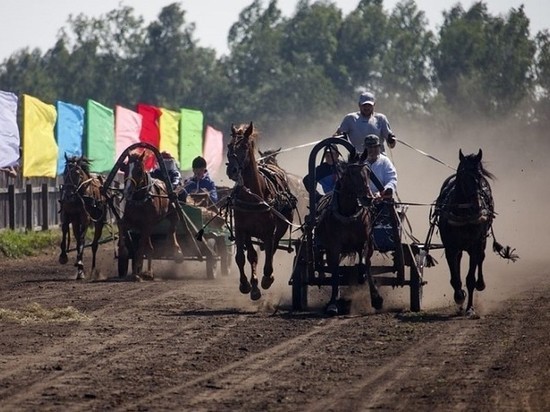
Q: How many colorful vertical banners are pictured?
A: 9